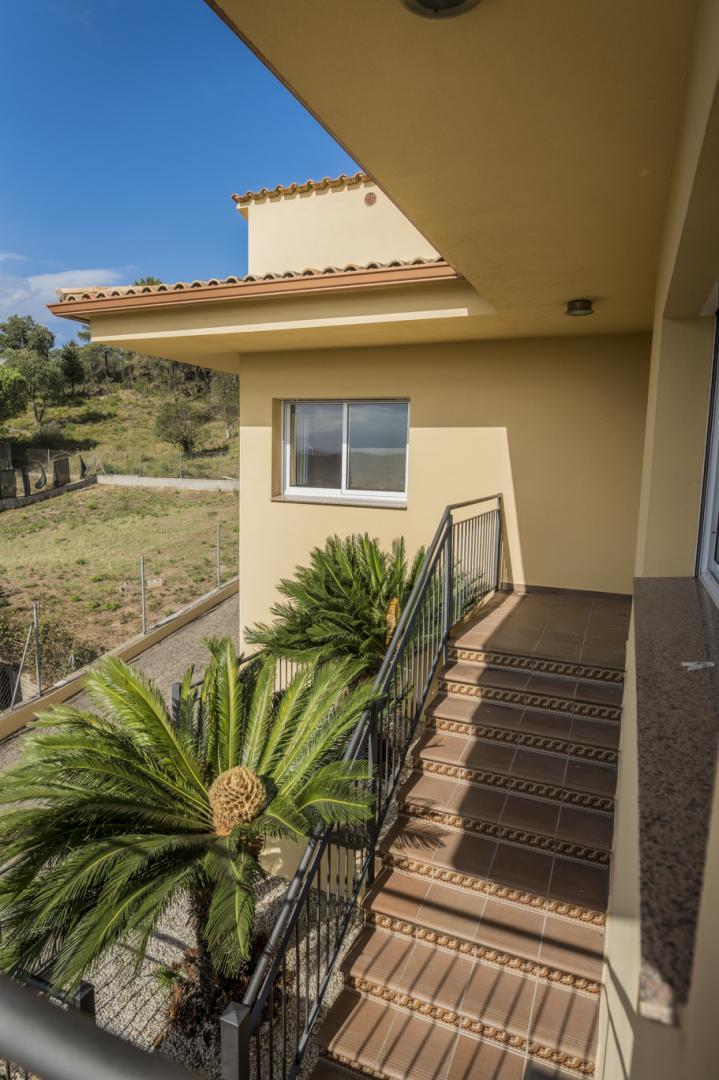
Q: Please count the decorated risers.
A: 9